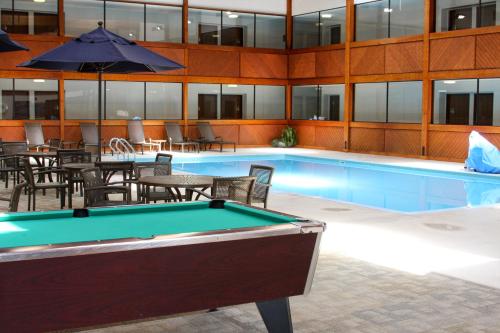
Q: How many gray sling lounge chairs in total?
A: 5